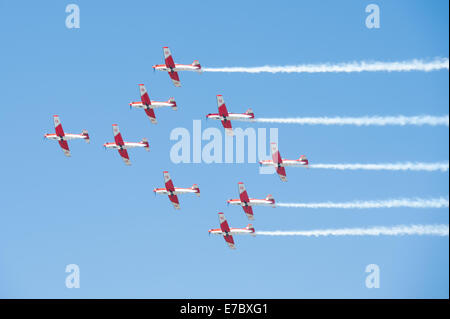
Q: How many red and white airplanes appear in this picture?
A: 9